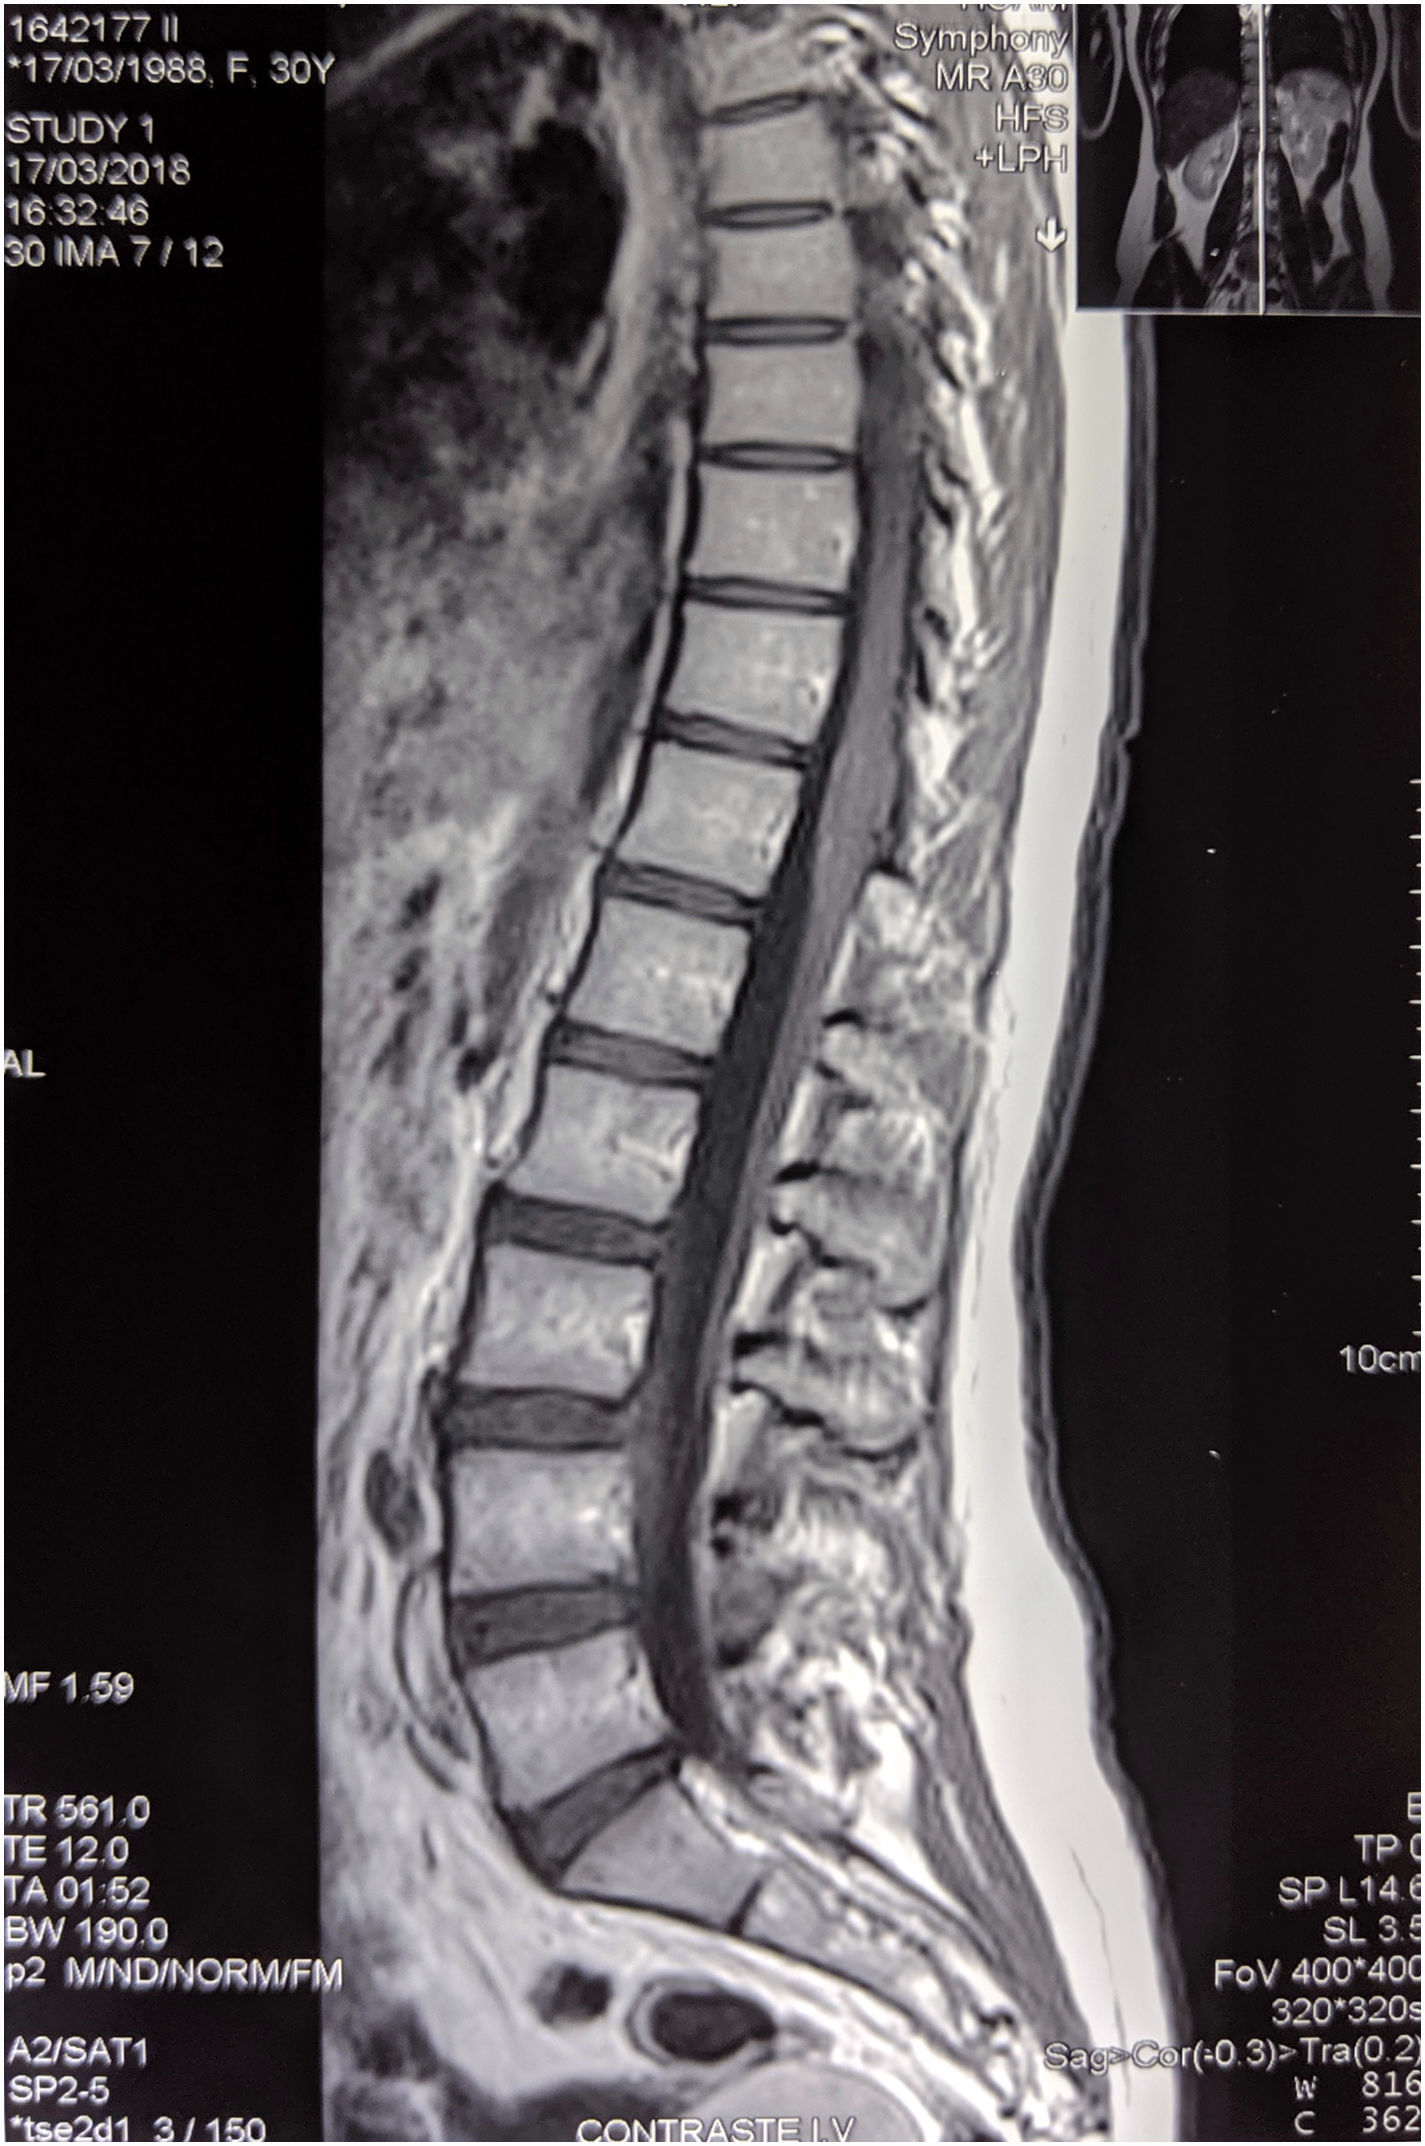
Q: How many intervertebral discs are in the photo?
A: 12